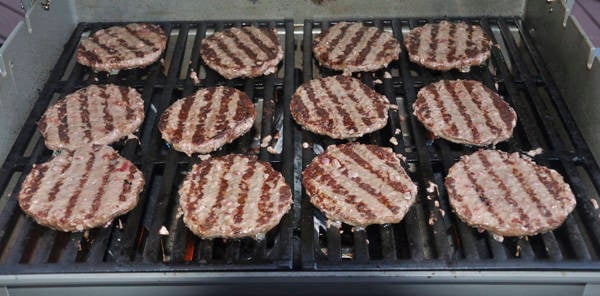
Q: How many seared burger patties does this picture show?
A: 12